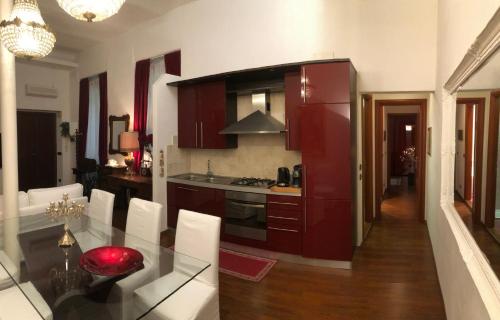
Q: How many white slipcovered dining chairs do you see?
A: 5